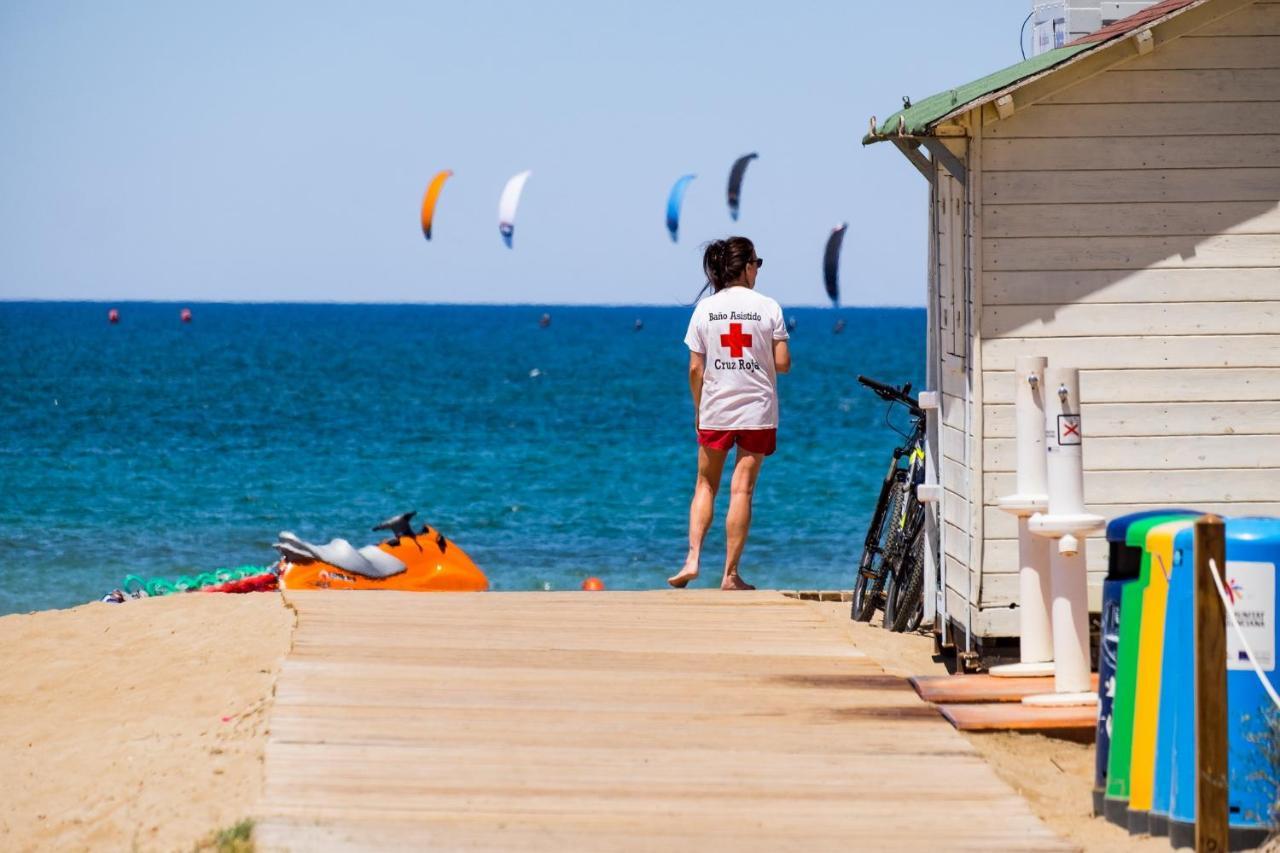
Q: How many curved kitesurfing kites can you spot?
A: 5